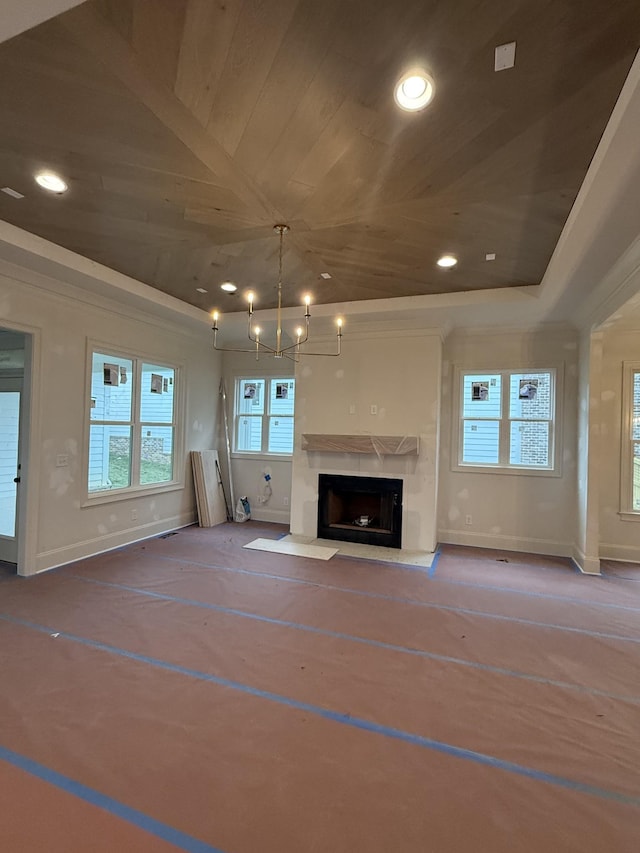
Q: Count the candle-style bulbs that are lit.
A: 6